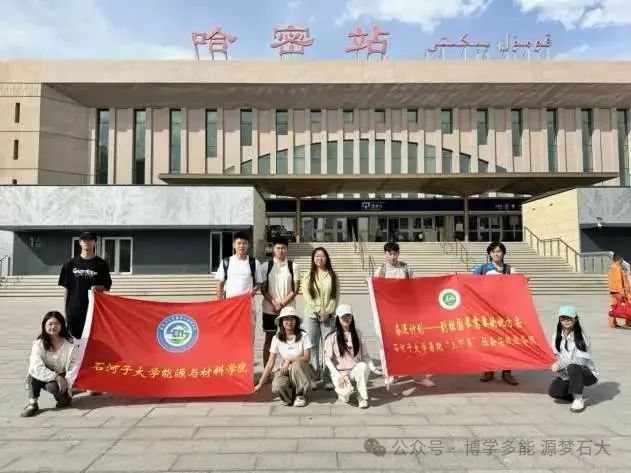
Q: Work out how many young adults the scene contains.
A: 10